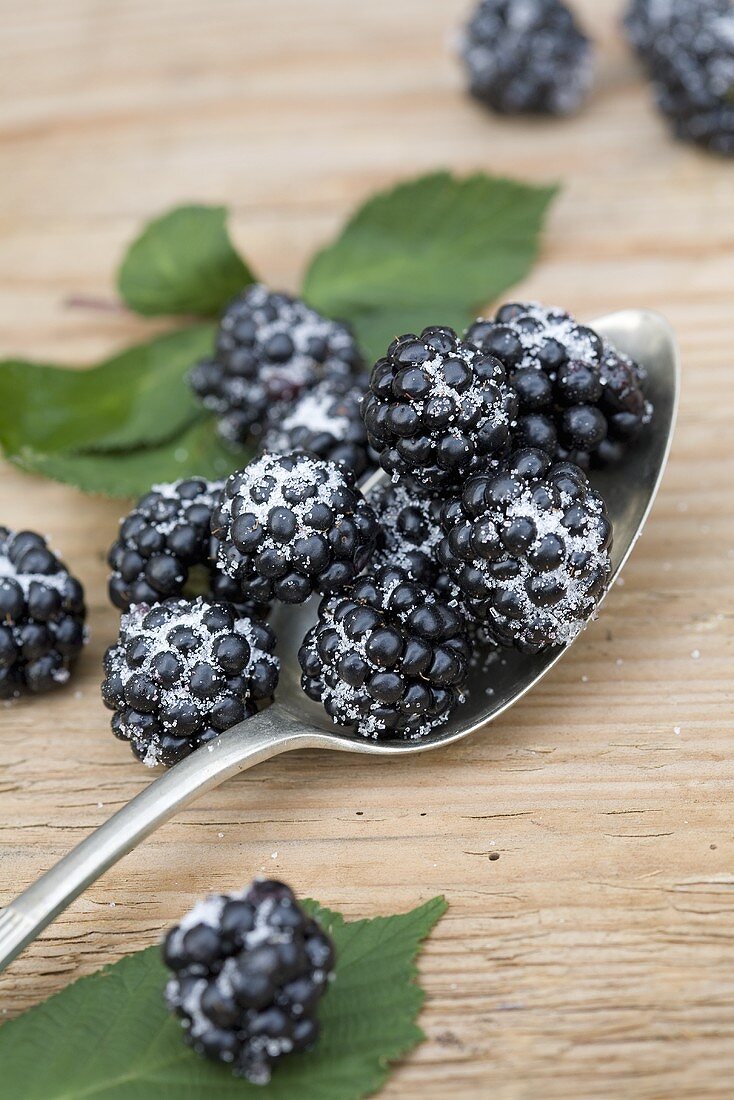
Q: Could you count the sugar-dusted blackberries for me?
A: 14